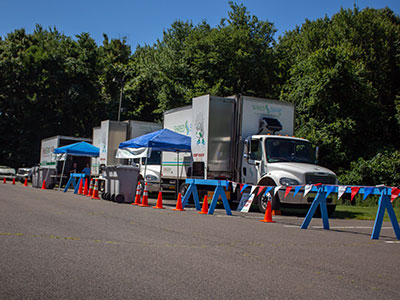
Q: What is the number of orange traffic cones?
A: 14